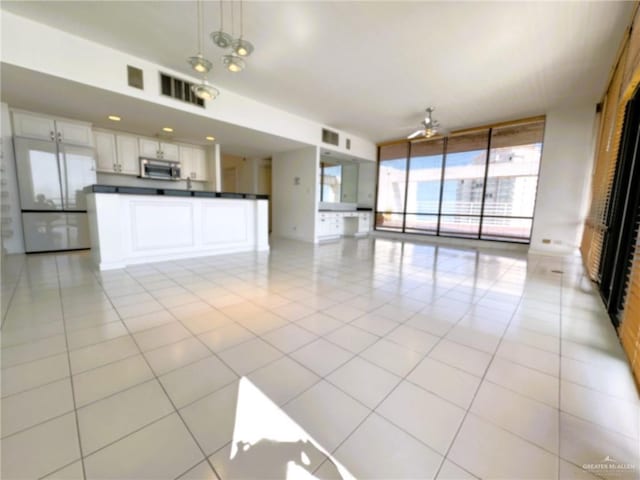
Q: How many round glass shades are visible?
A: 5